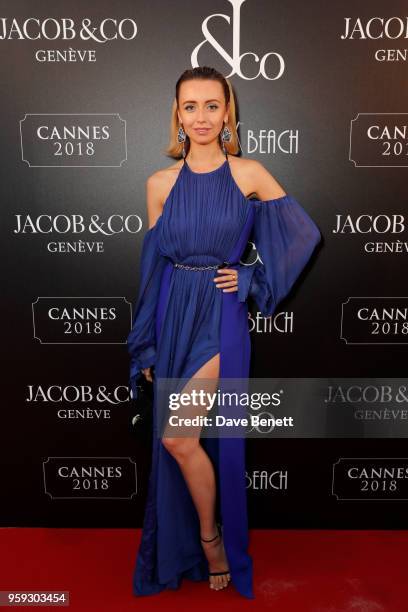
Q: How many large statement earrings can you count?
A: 2